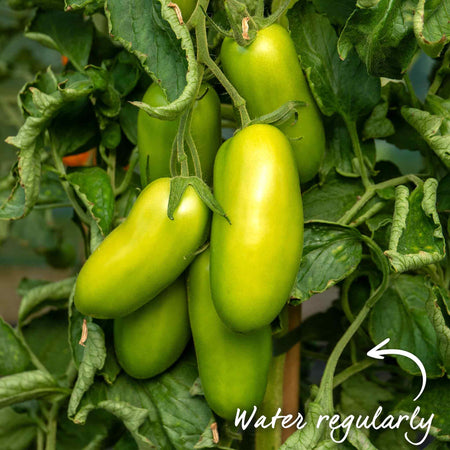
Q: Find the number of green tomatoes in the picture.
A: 6